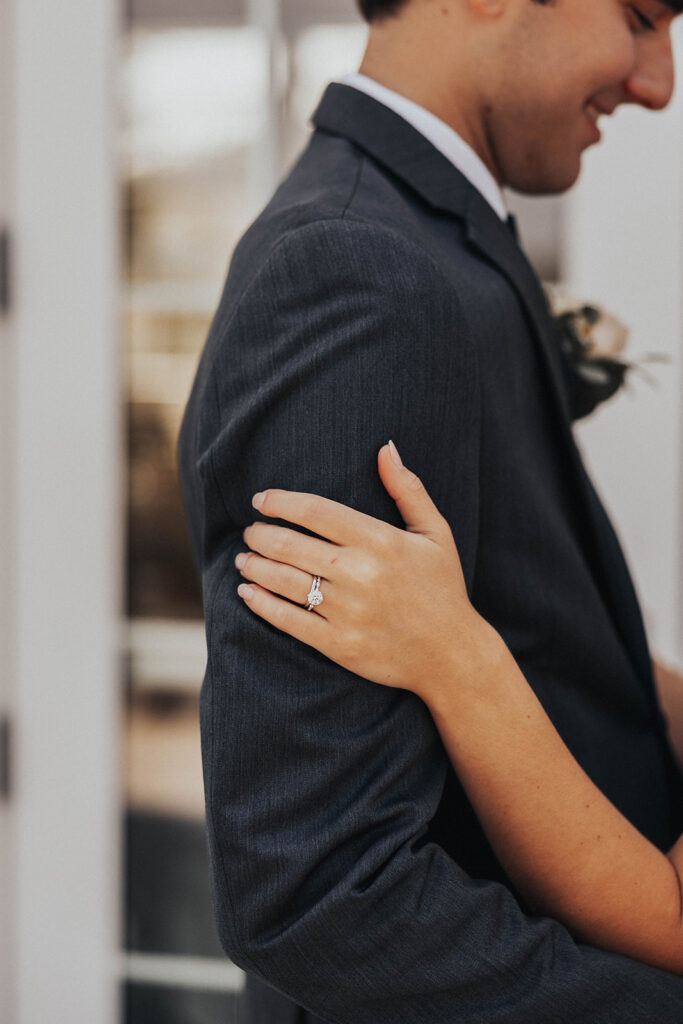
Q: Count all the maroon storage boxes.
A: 0